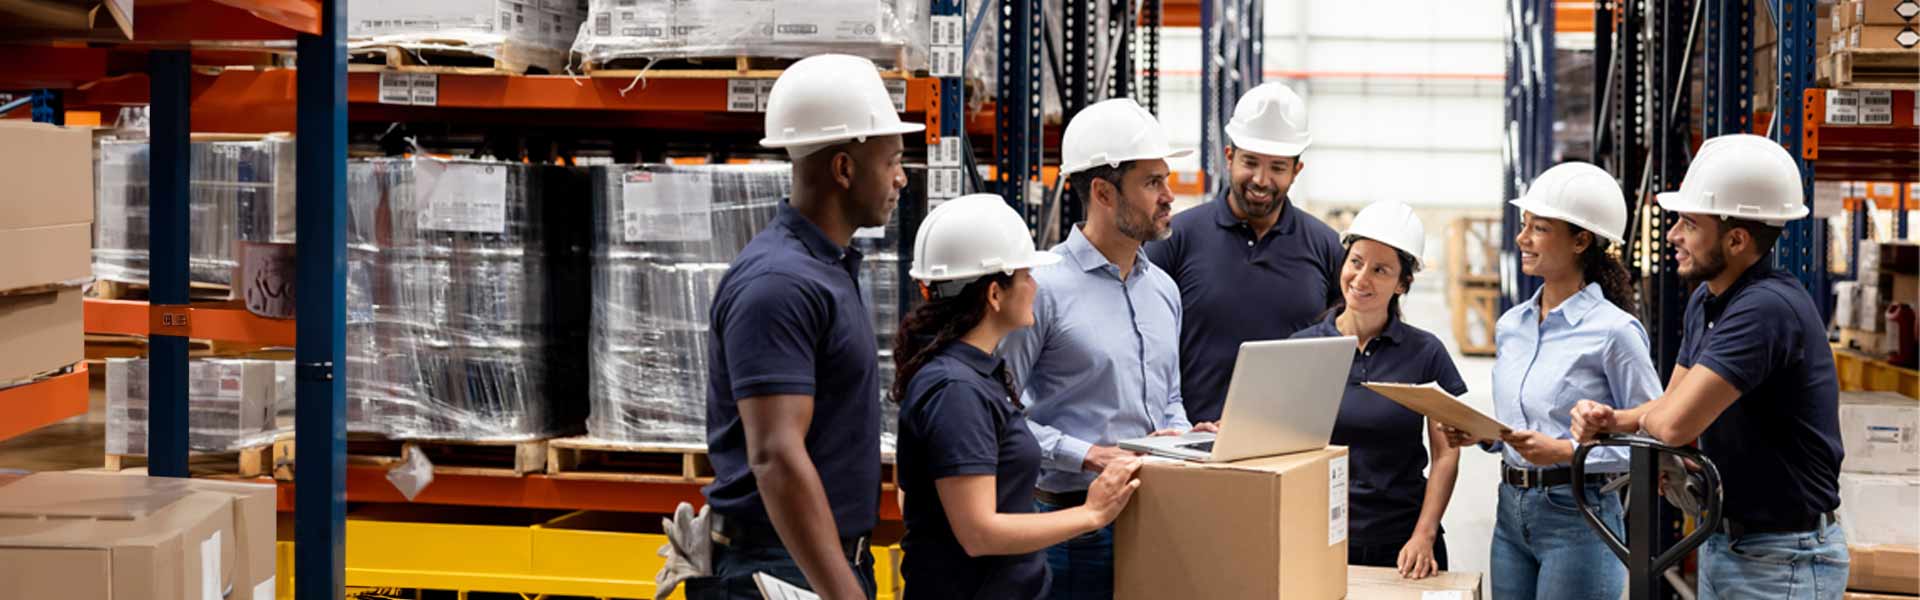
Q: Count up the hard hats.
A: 7